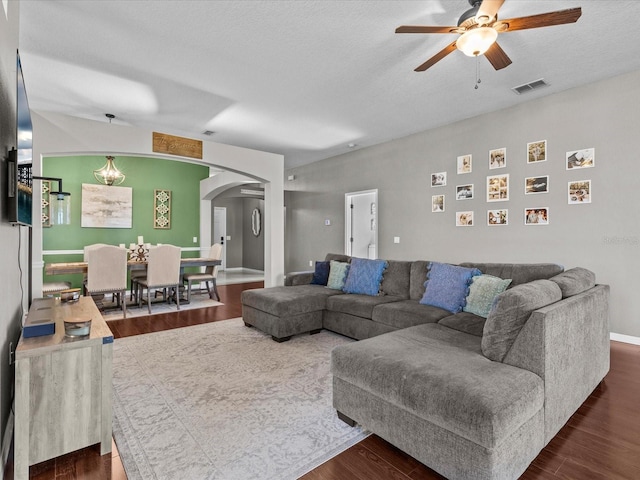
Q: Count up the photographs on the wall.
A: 13